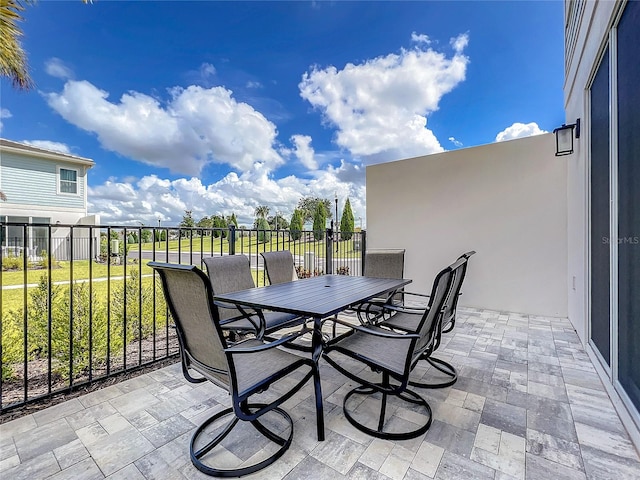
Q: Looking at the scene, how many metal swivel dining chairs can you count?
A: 6